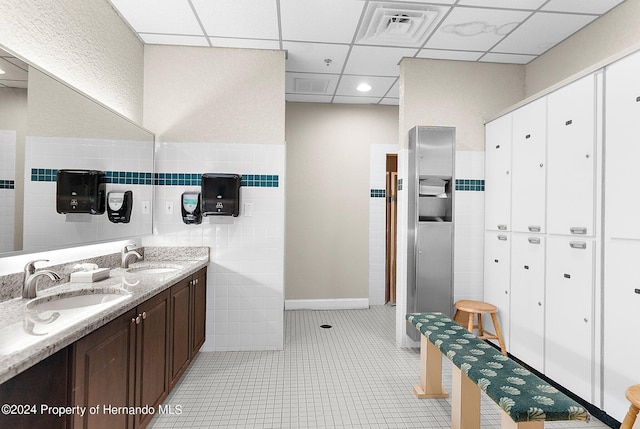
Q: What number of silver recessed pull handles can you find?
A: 6